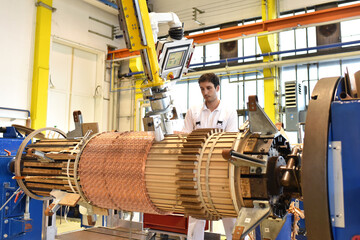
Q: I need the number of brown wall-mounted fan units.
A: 2